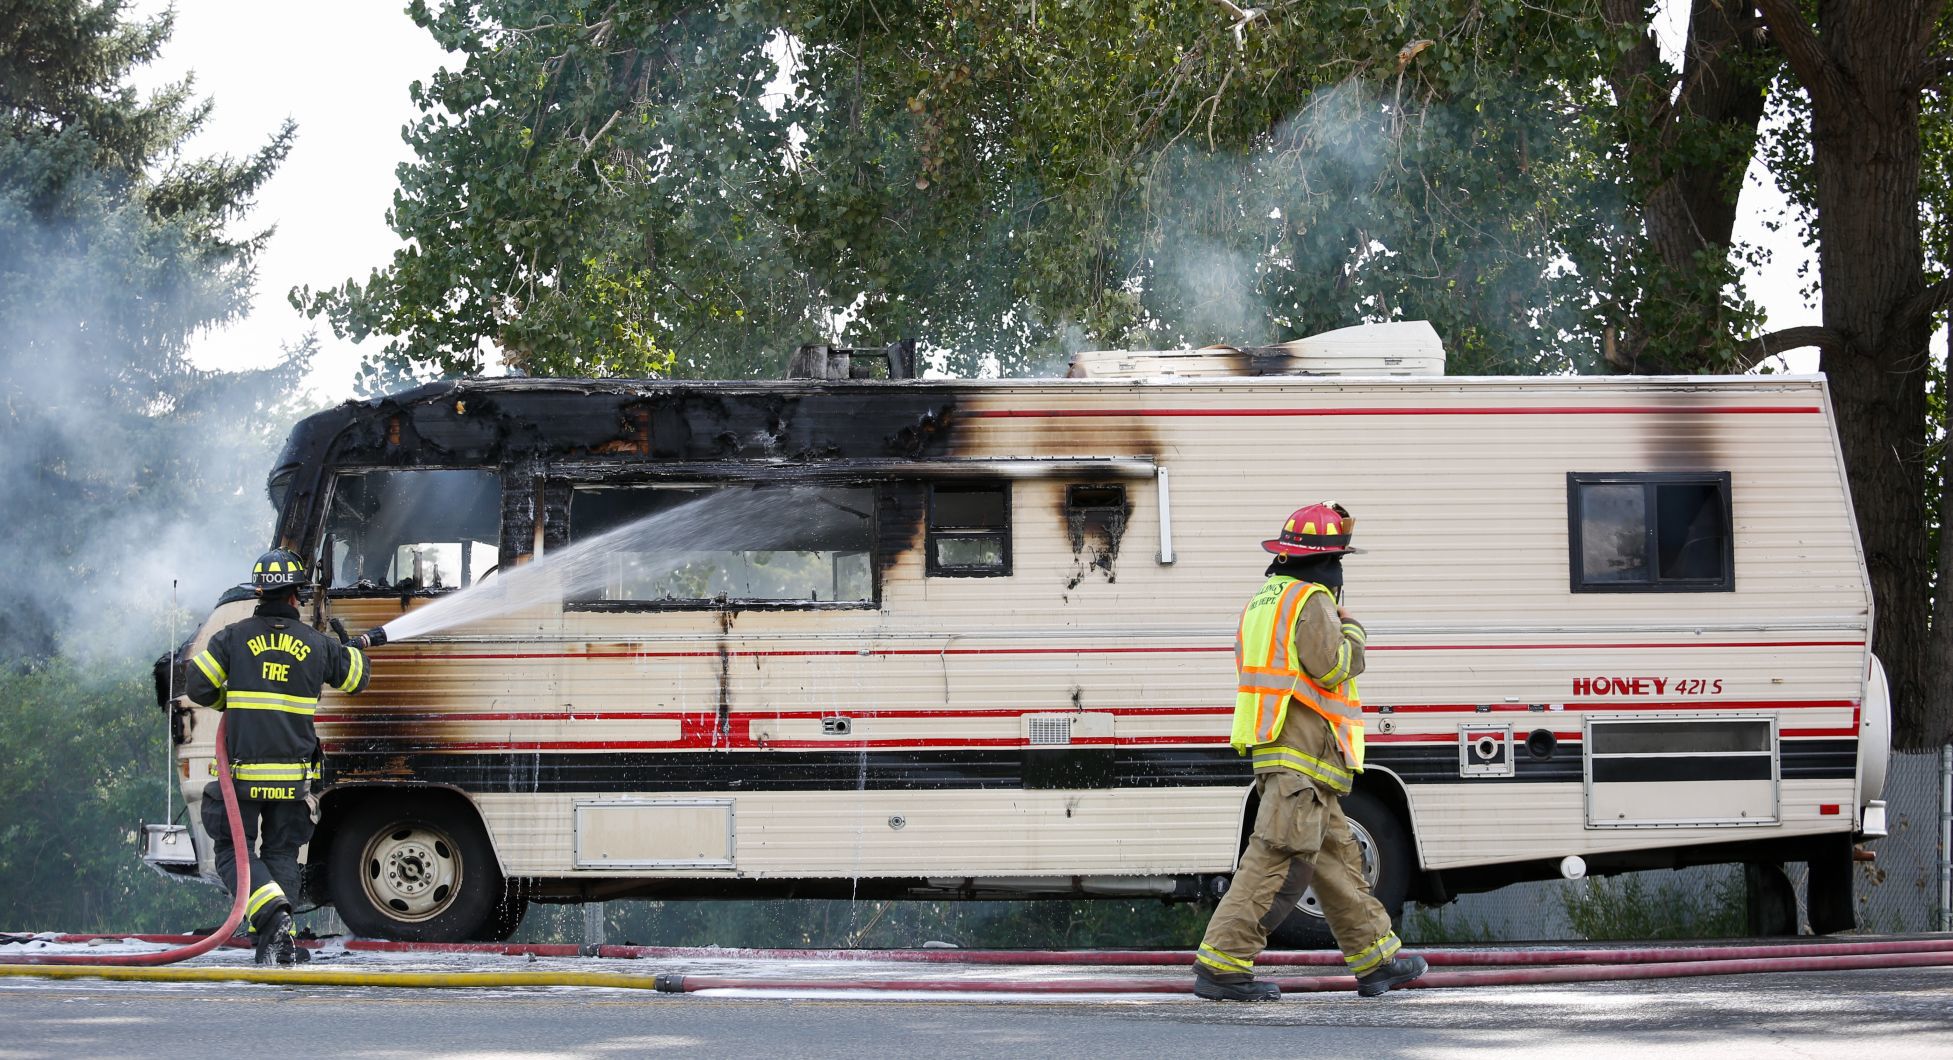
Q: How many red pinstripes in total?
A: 4